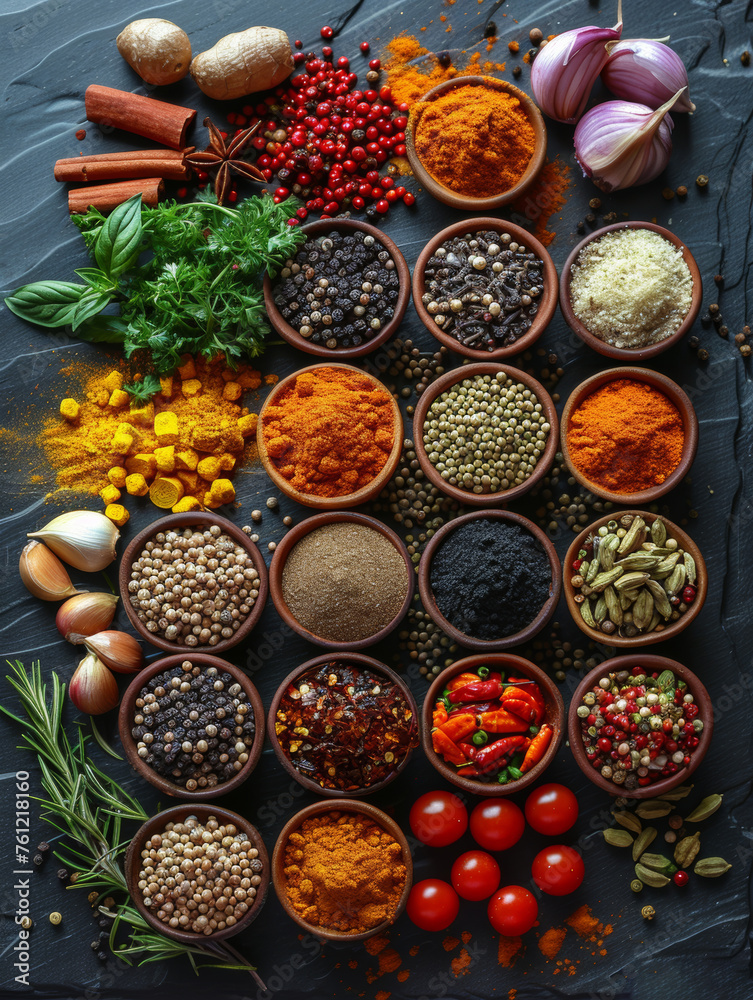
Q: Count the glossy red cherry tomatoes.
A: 7